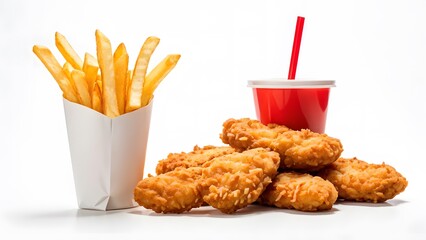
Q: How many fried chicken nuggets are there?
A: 6